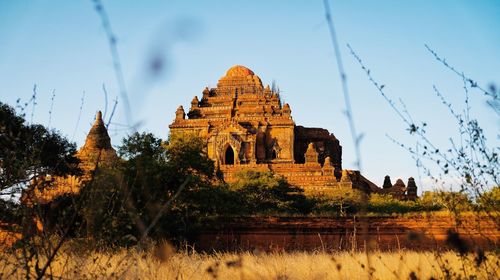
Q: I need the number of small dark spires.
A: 3